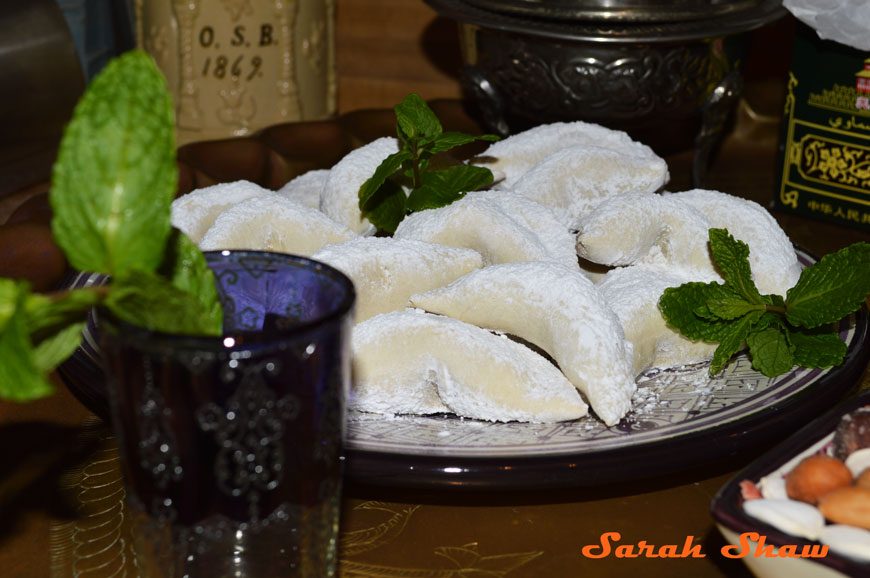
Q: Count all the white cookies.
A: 14